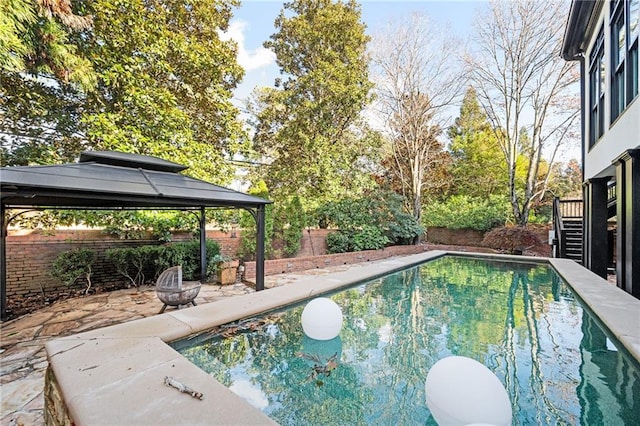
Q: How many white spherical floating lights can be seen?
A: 2